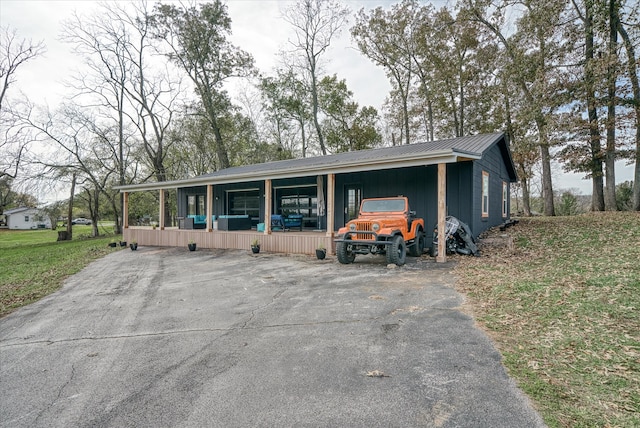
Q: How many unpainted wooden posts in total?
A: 6